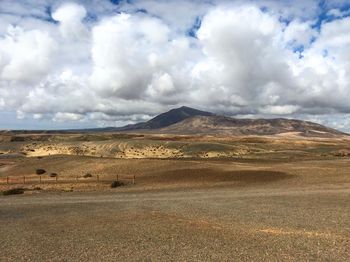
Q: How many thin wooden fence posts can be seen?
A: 8